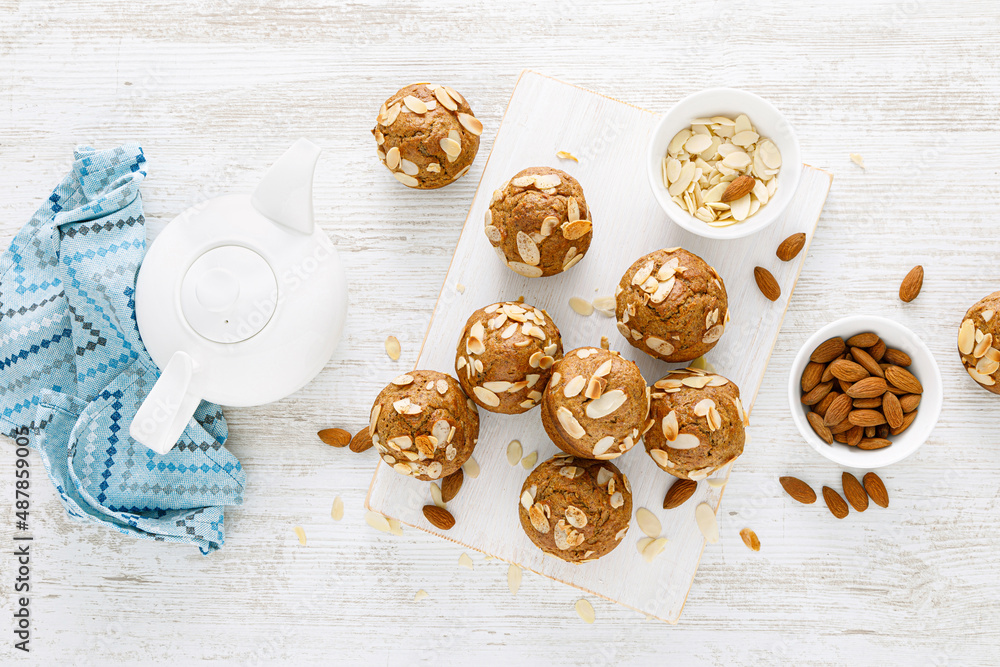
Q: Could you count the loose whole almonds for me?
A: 12